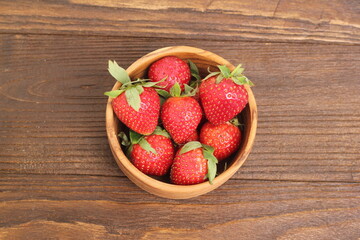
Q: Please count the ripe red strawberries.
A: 7